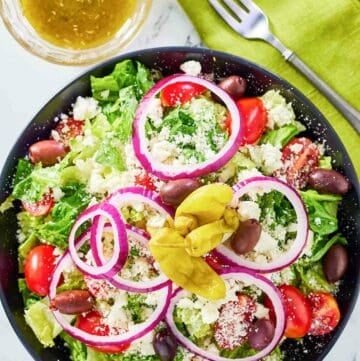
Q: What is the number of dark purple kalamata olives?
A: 9